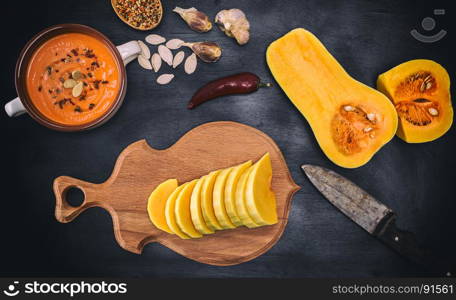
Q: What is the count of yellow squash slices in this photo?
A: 9